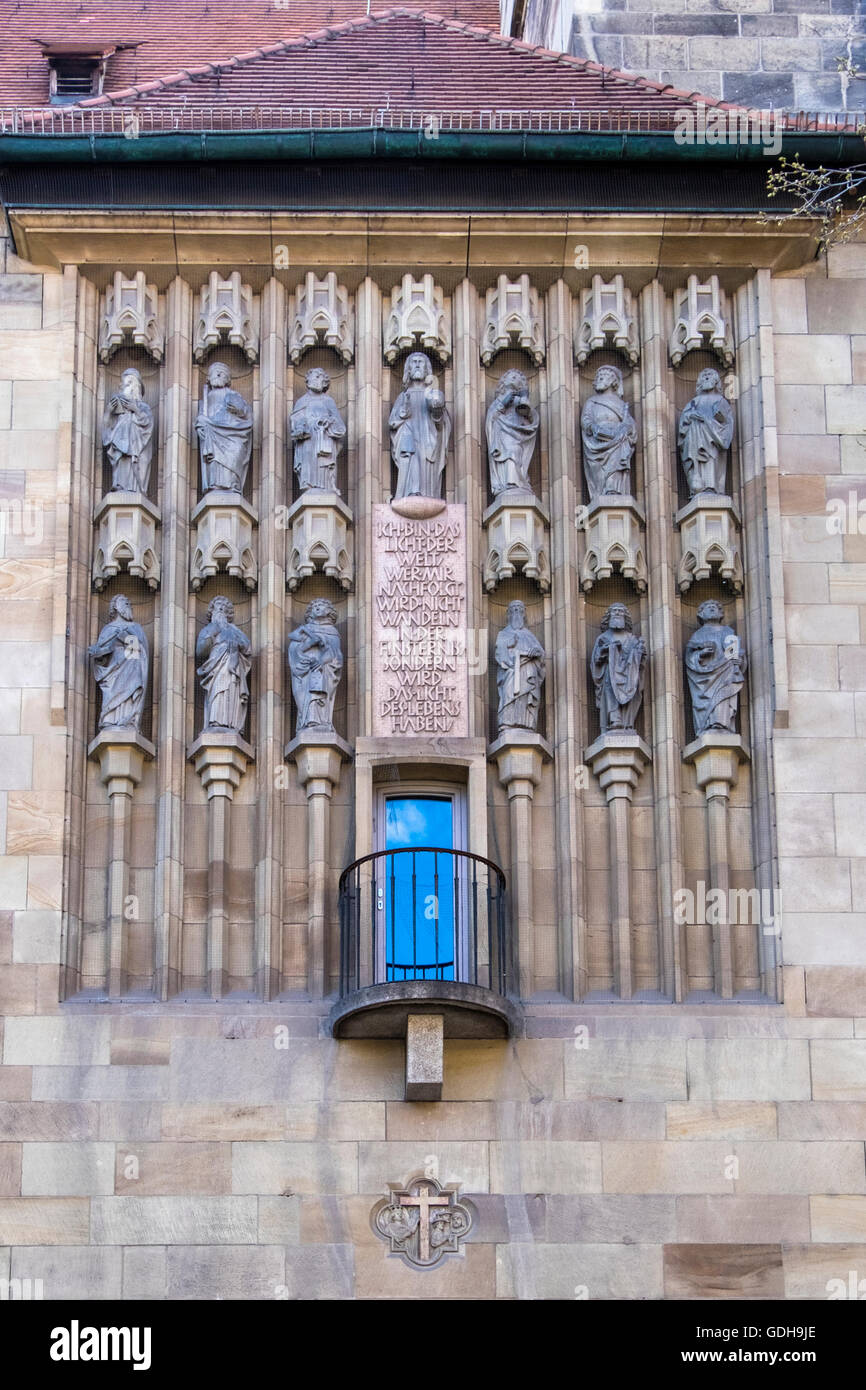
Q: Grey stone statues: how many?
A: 13